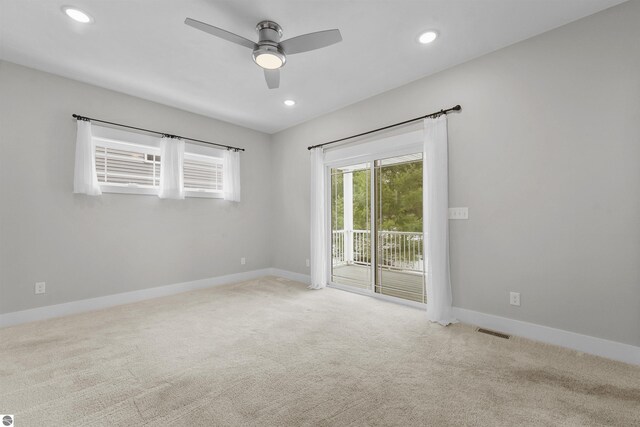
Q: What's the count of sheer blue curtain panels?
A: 0